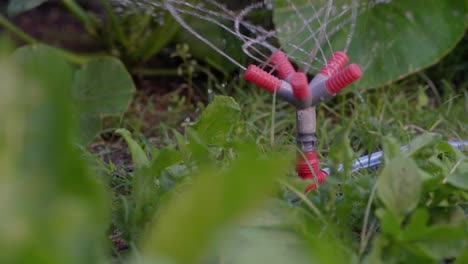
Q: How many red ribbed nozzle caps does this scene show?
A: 5